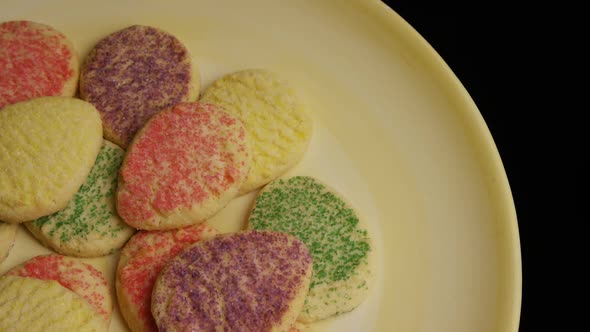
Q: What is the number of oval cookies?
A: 12